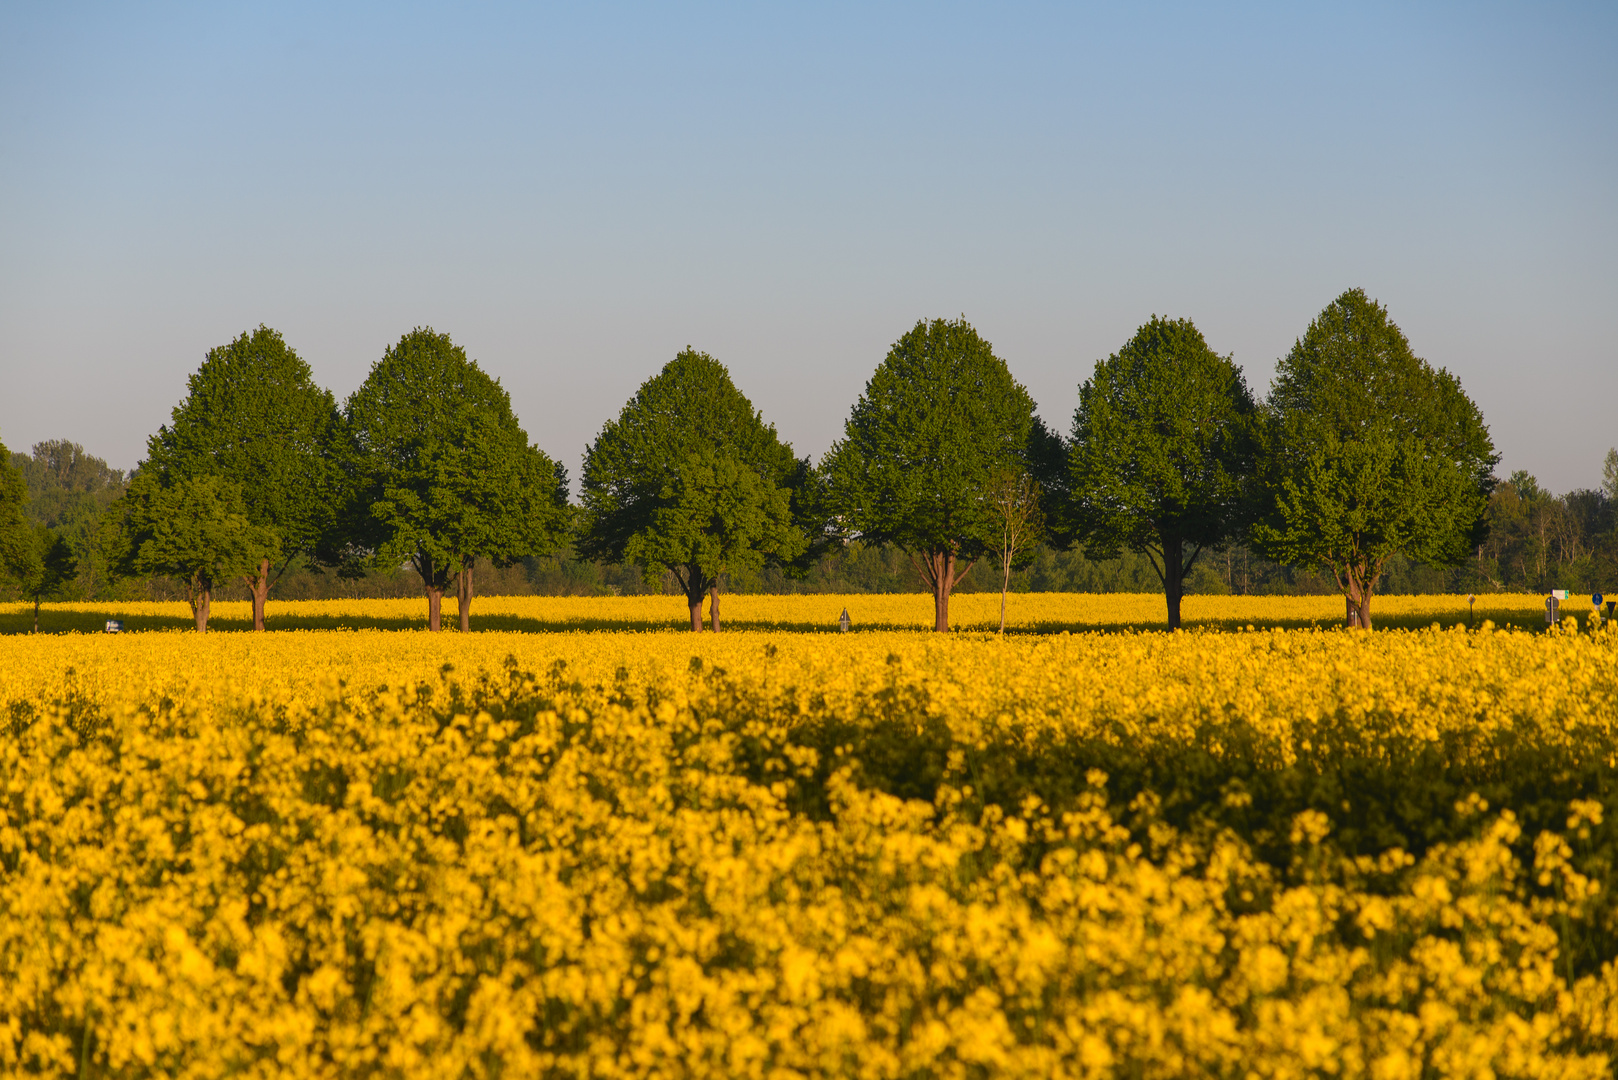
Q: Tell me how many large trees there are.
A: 6